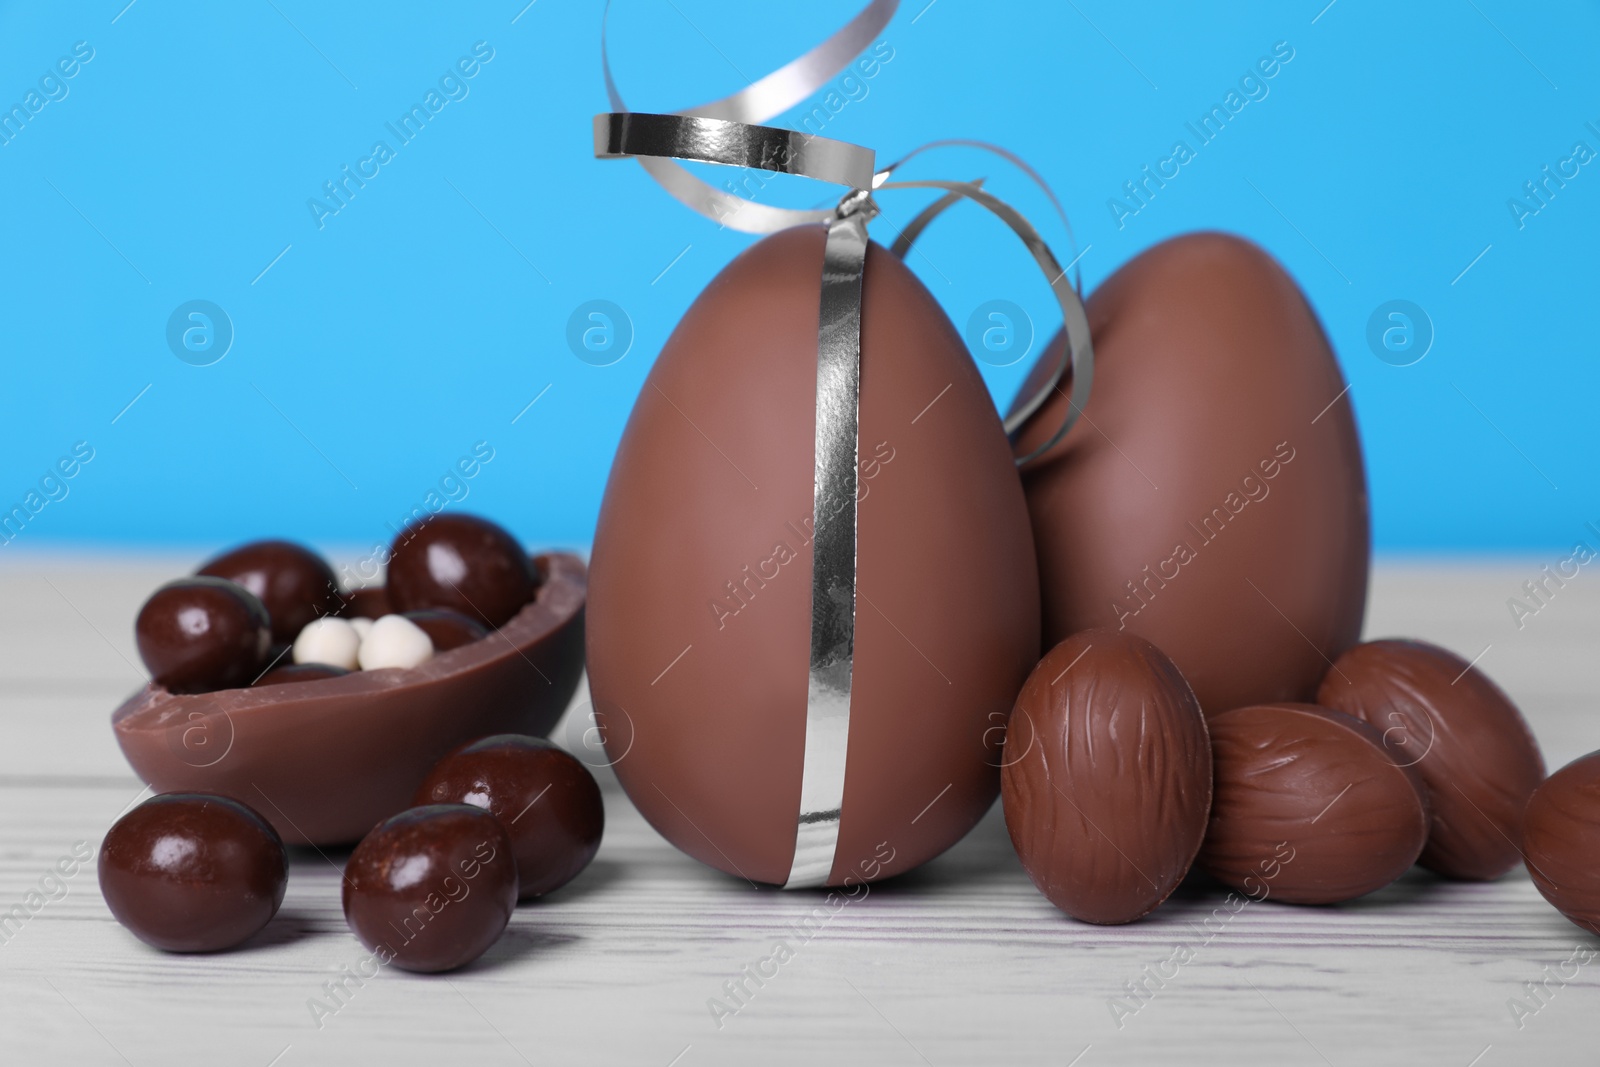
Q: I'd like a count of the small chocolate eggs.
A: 4